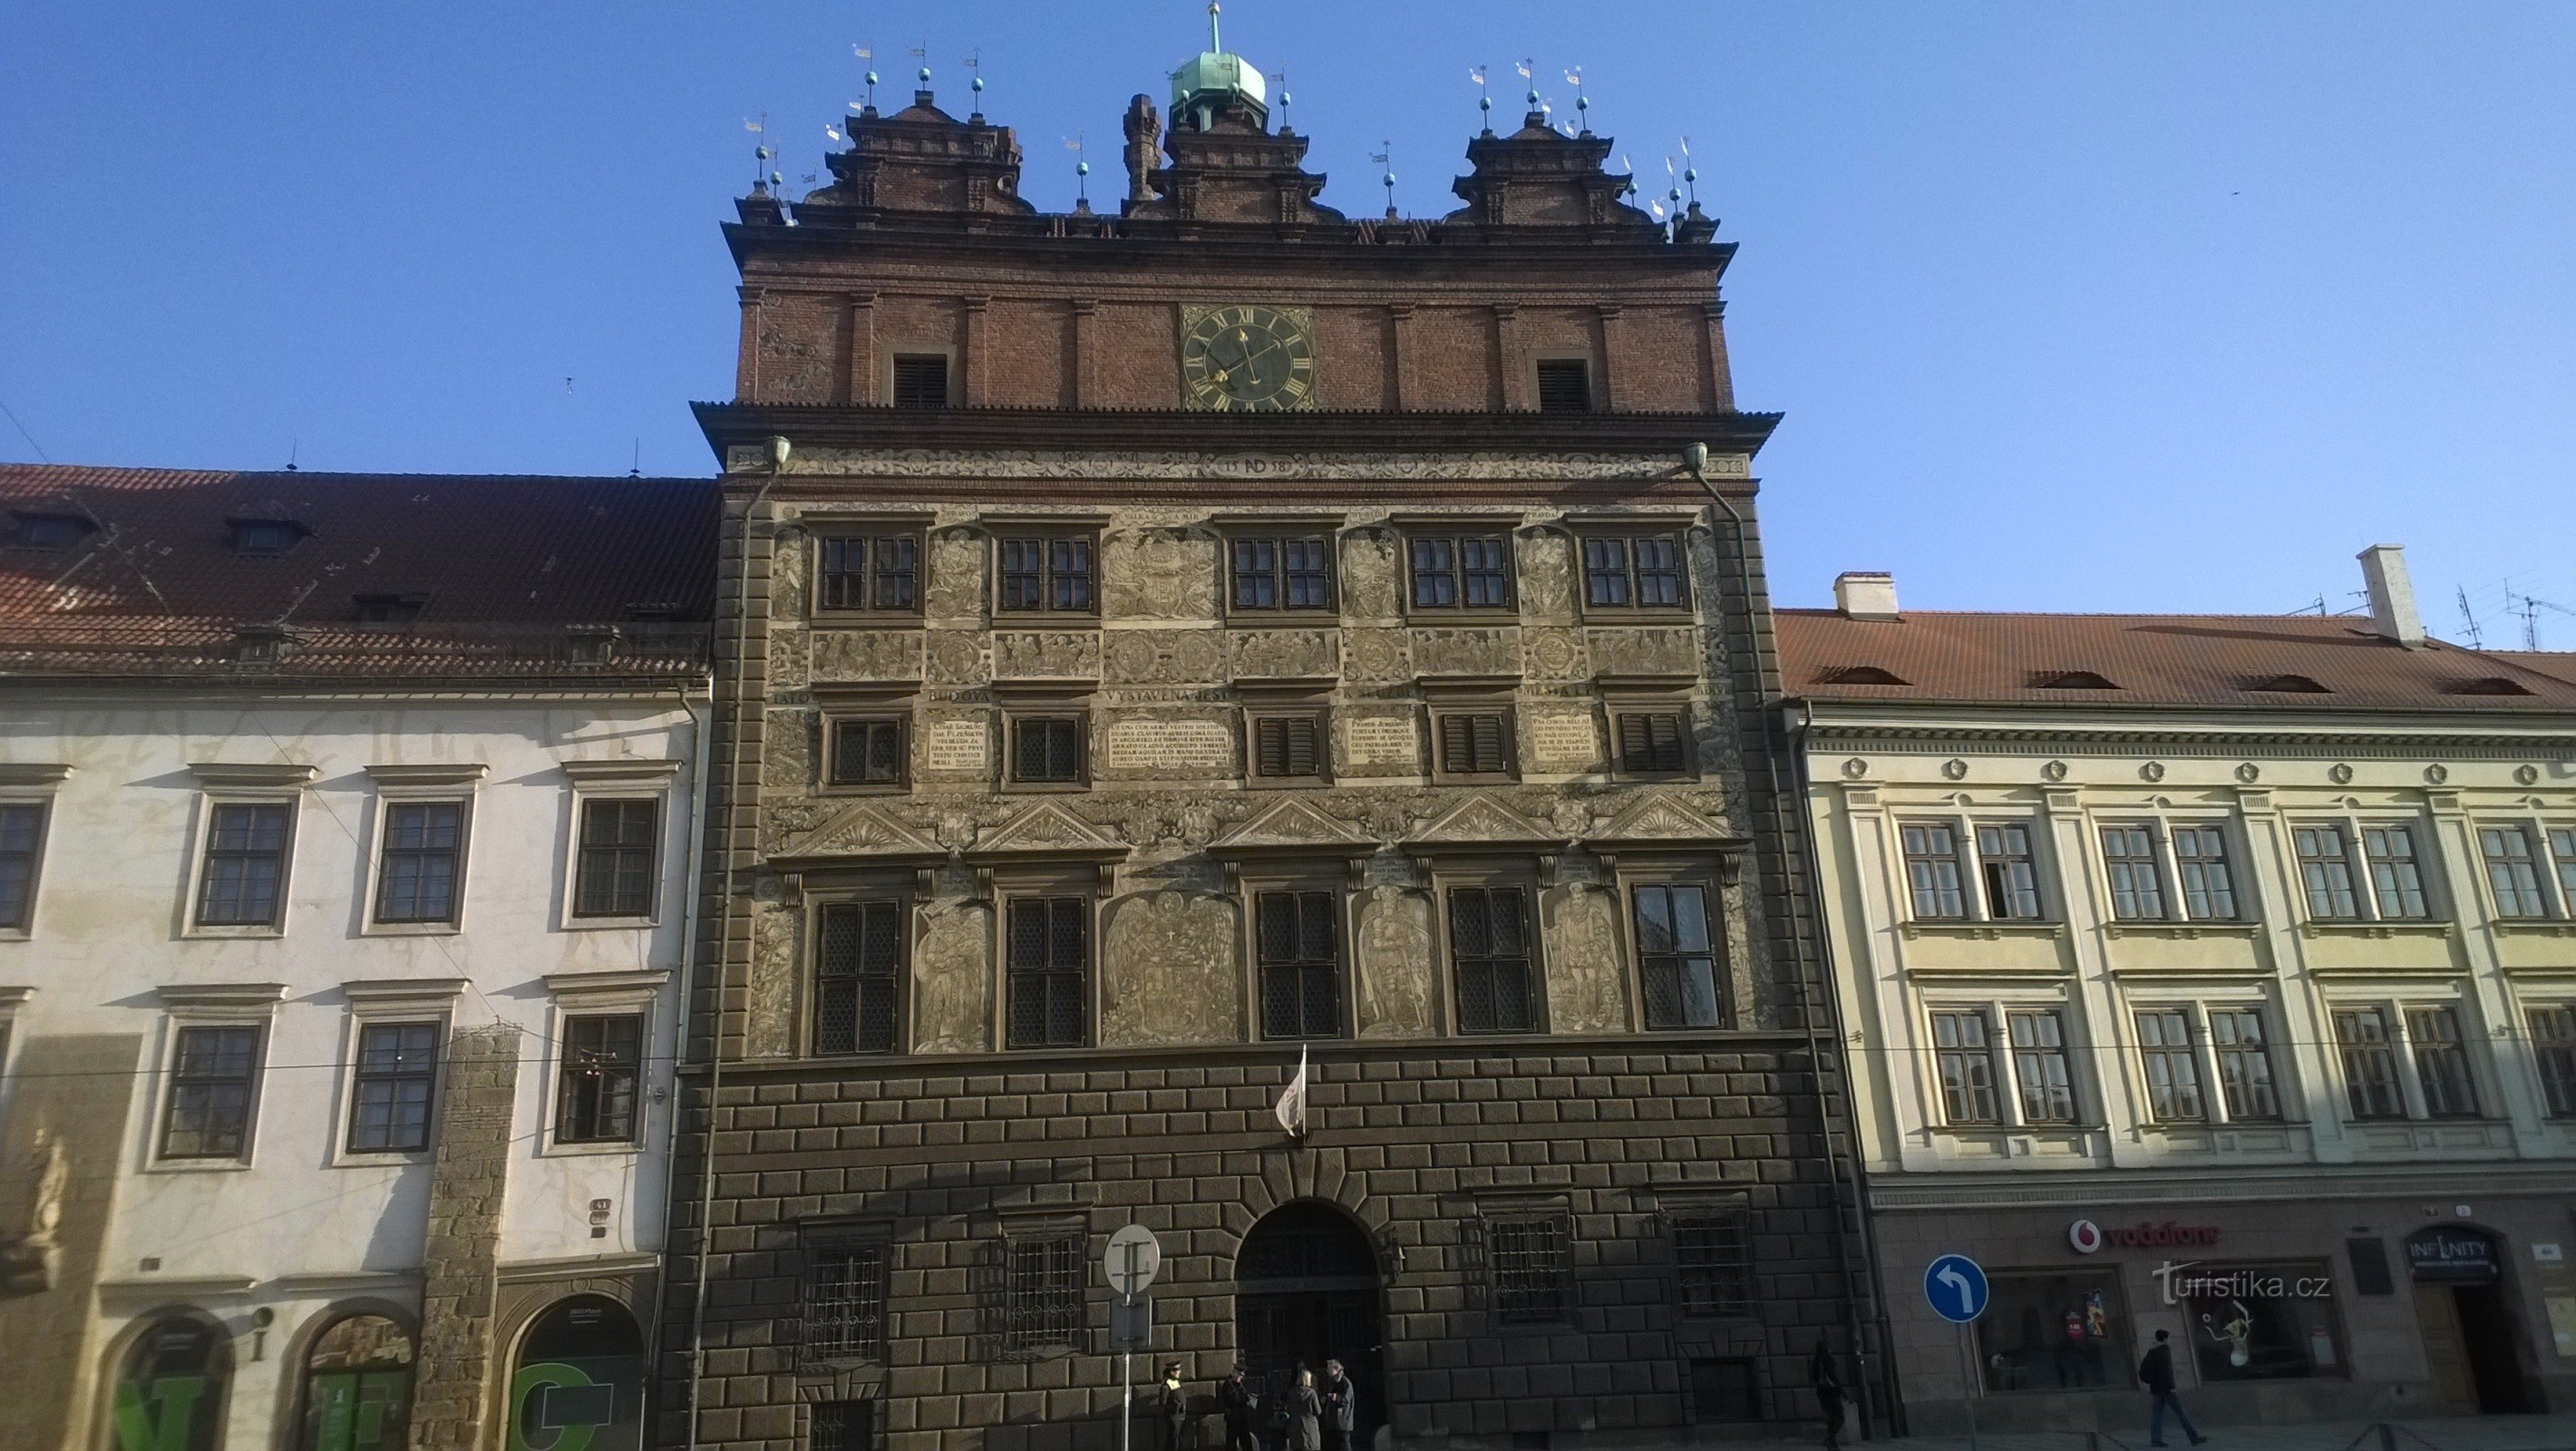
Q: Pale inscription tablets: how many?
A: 4